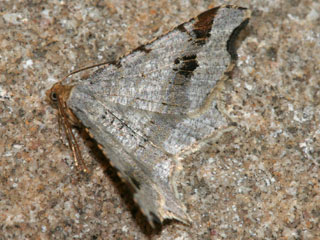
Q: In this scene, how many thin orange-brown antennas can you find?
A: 2